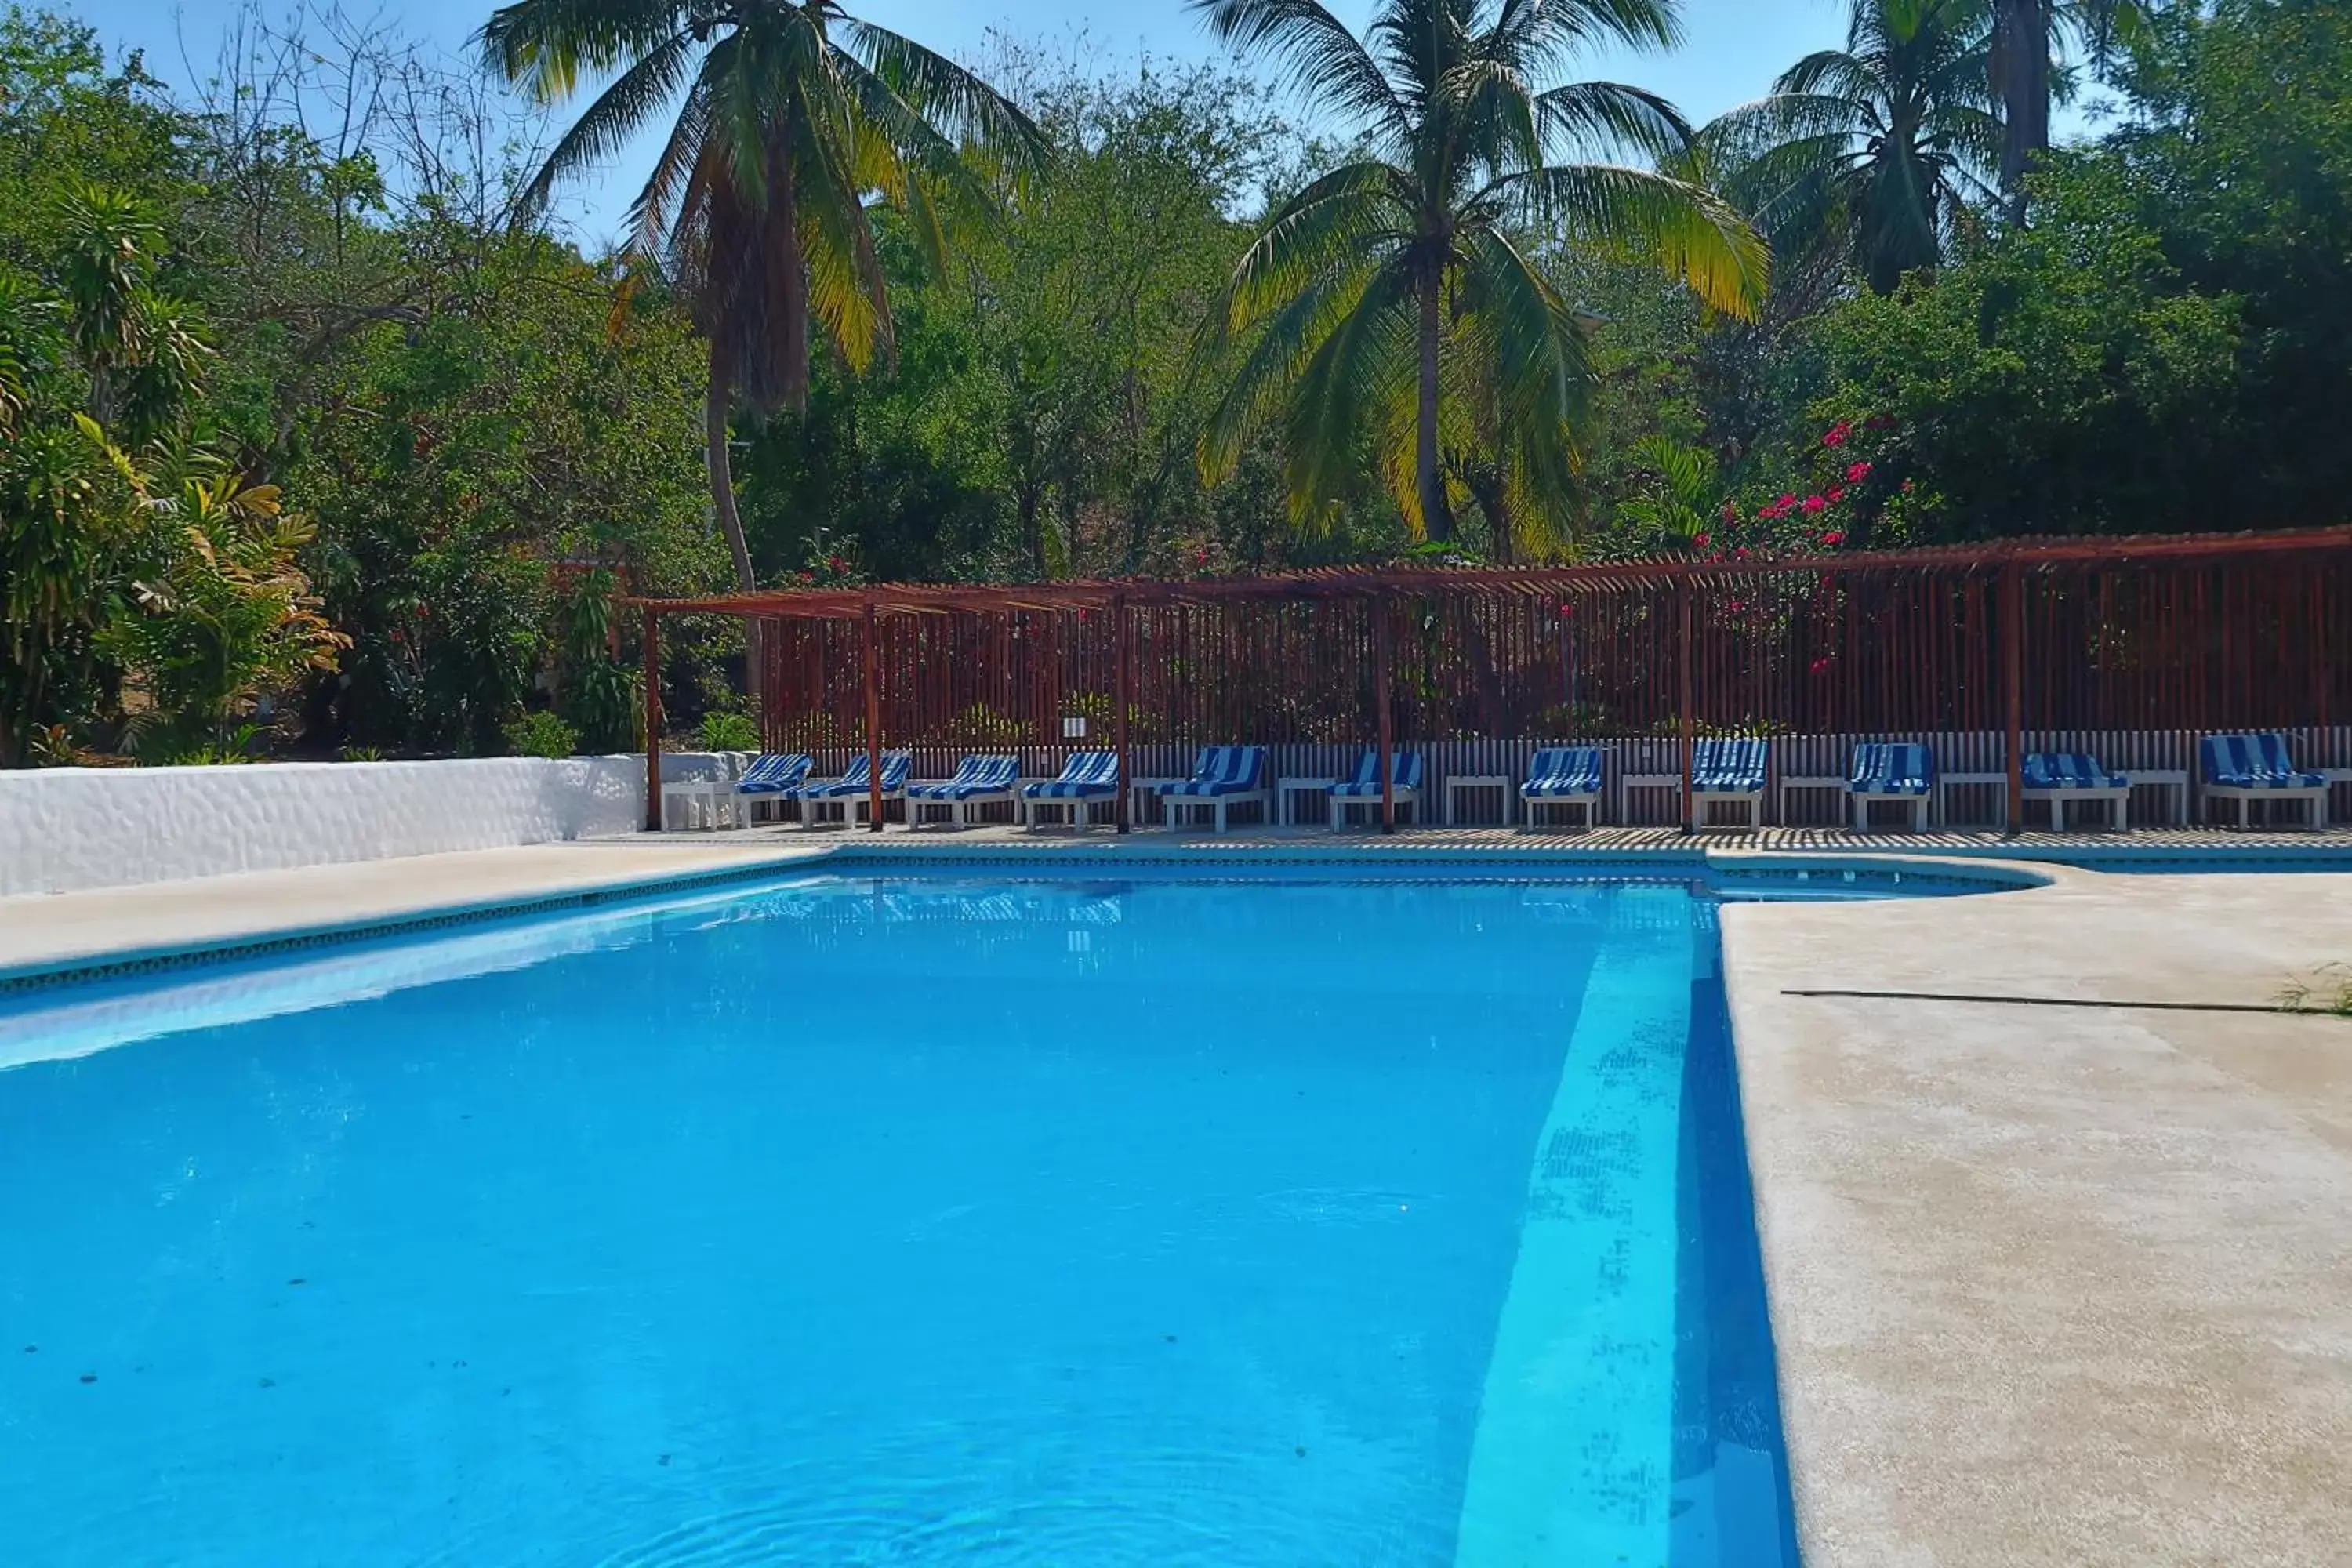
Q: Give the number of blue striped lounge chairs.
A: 11